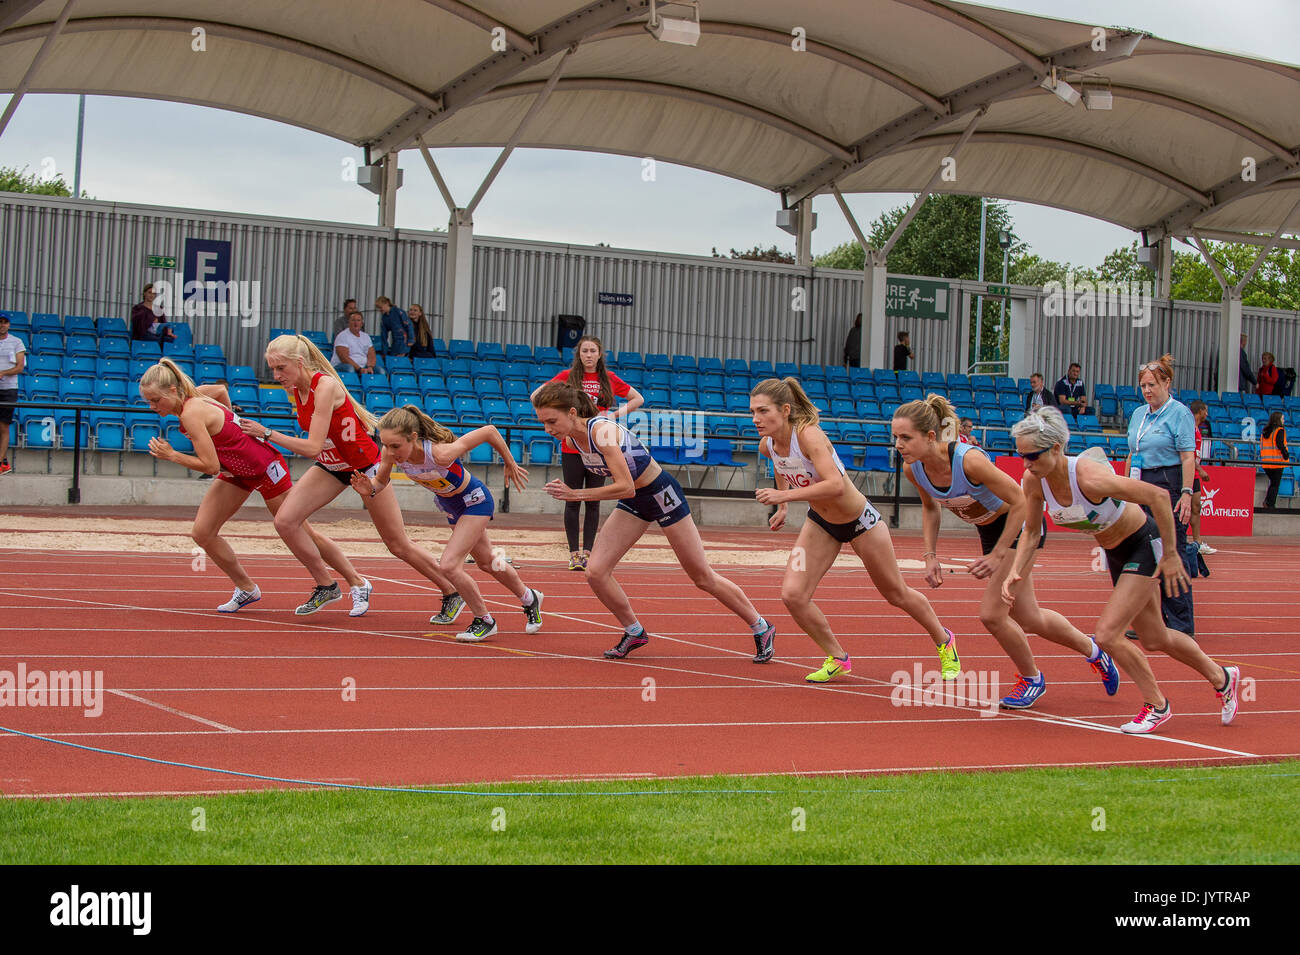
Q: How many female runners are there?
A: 7